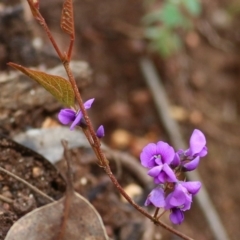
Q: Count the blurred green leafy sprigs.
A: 1